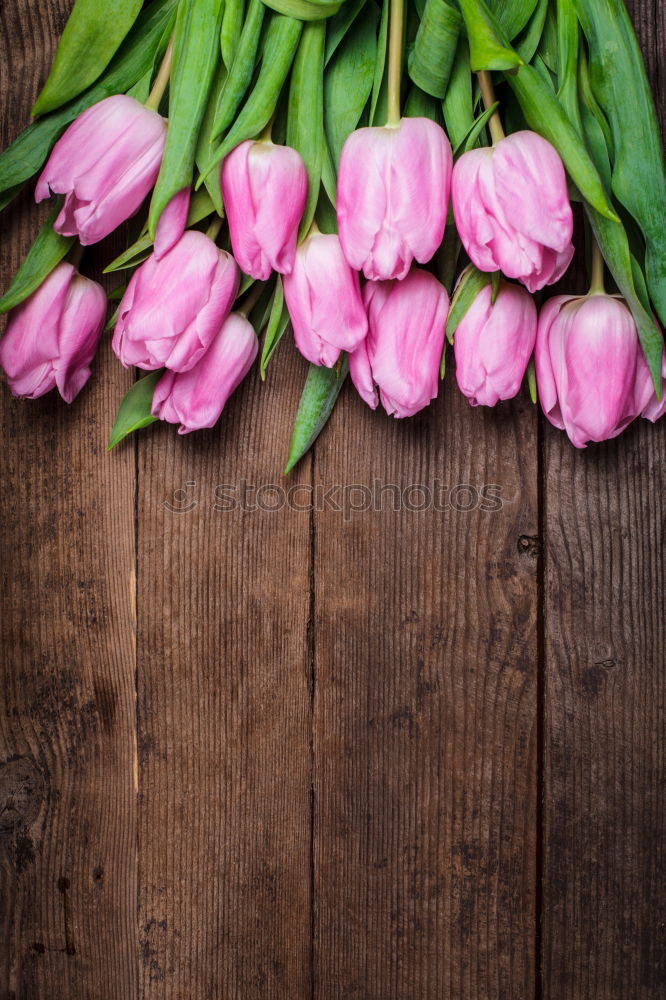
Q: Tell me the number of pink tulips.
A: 11